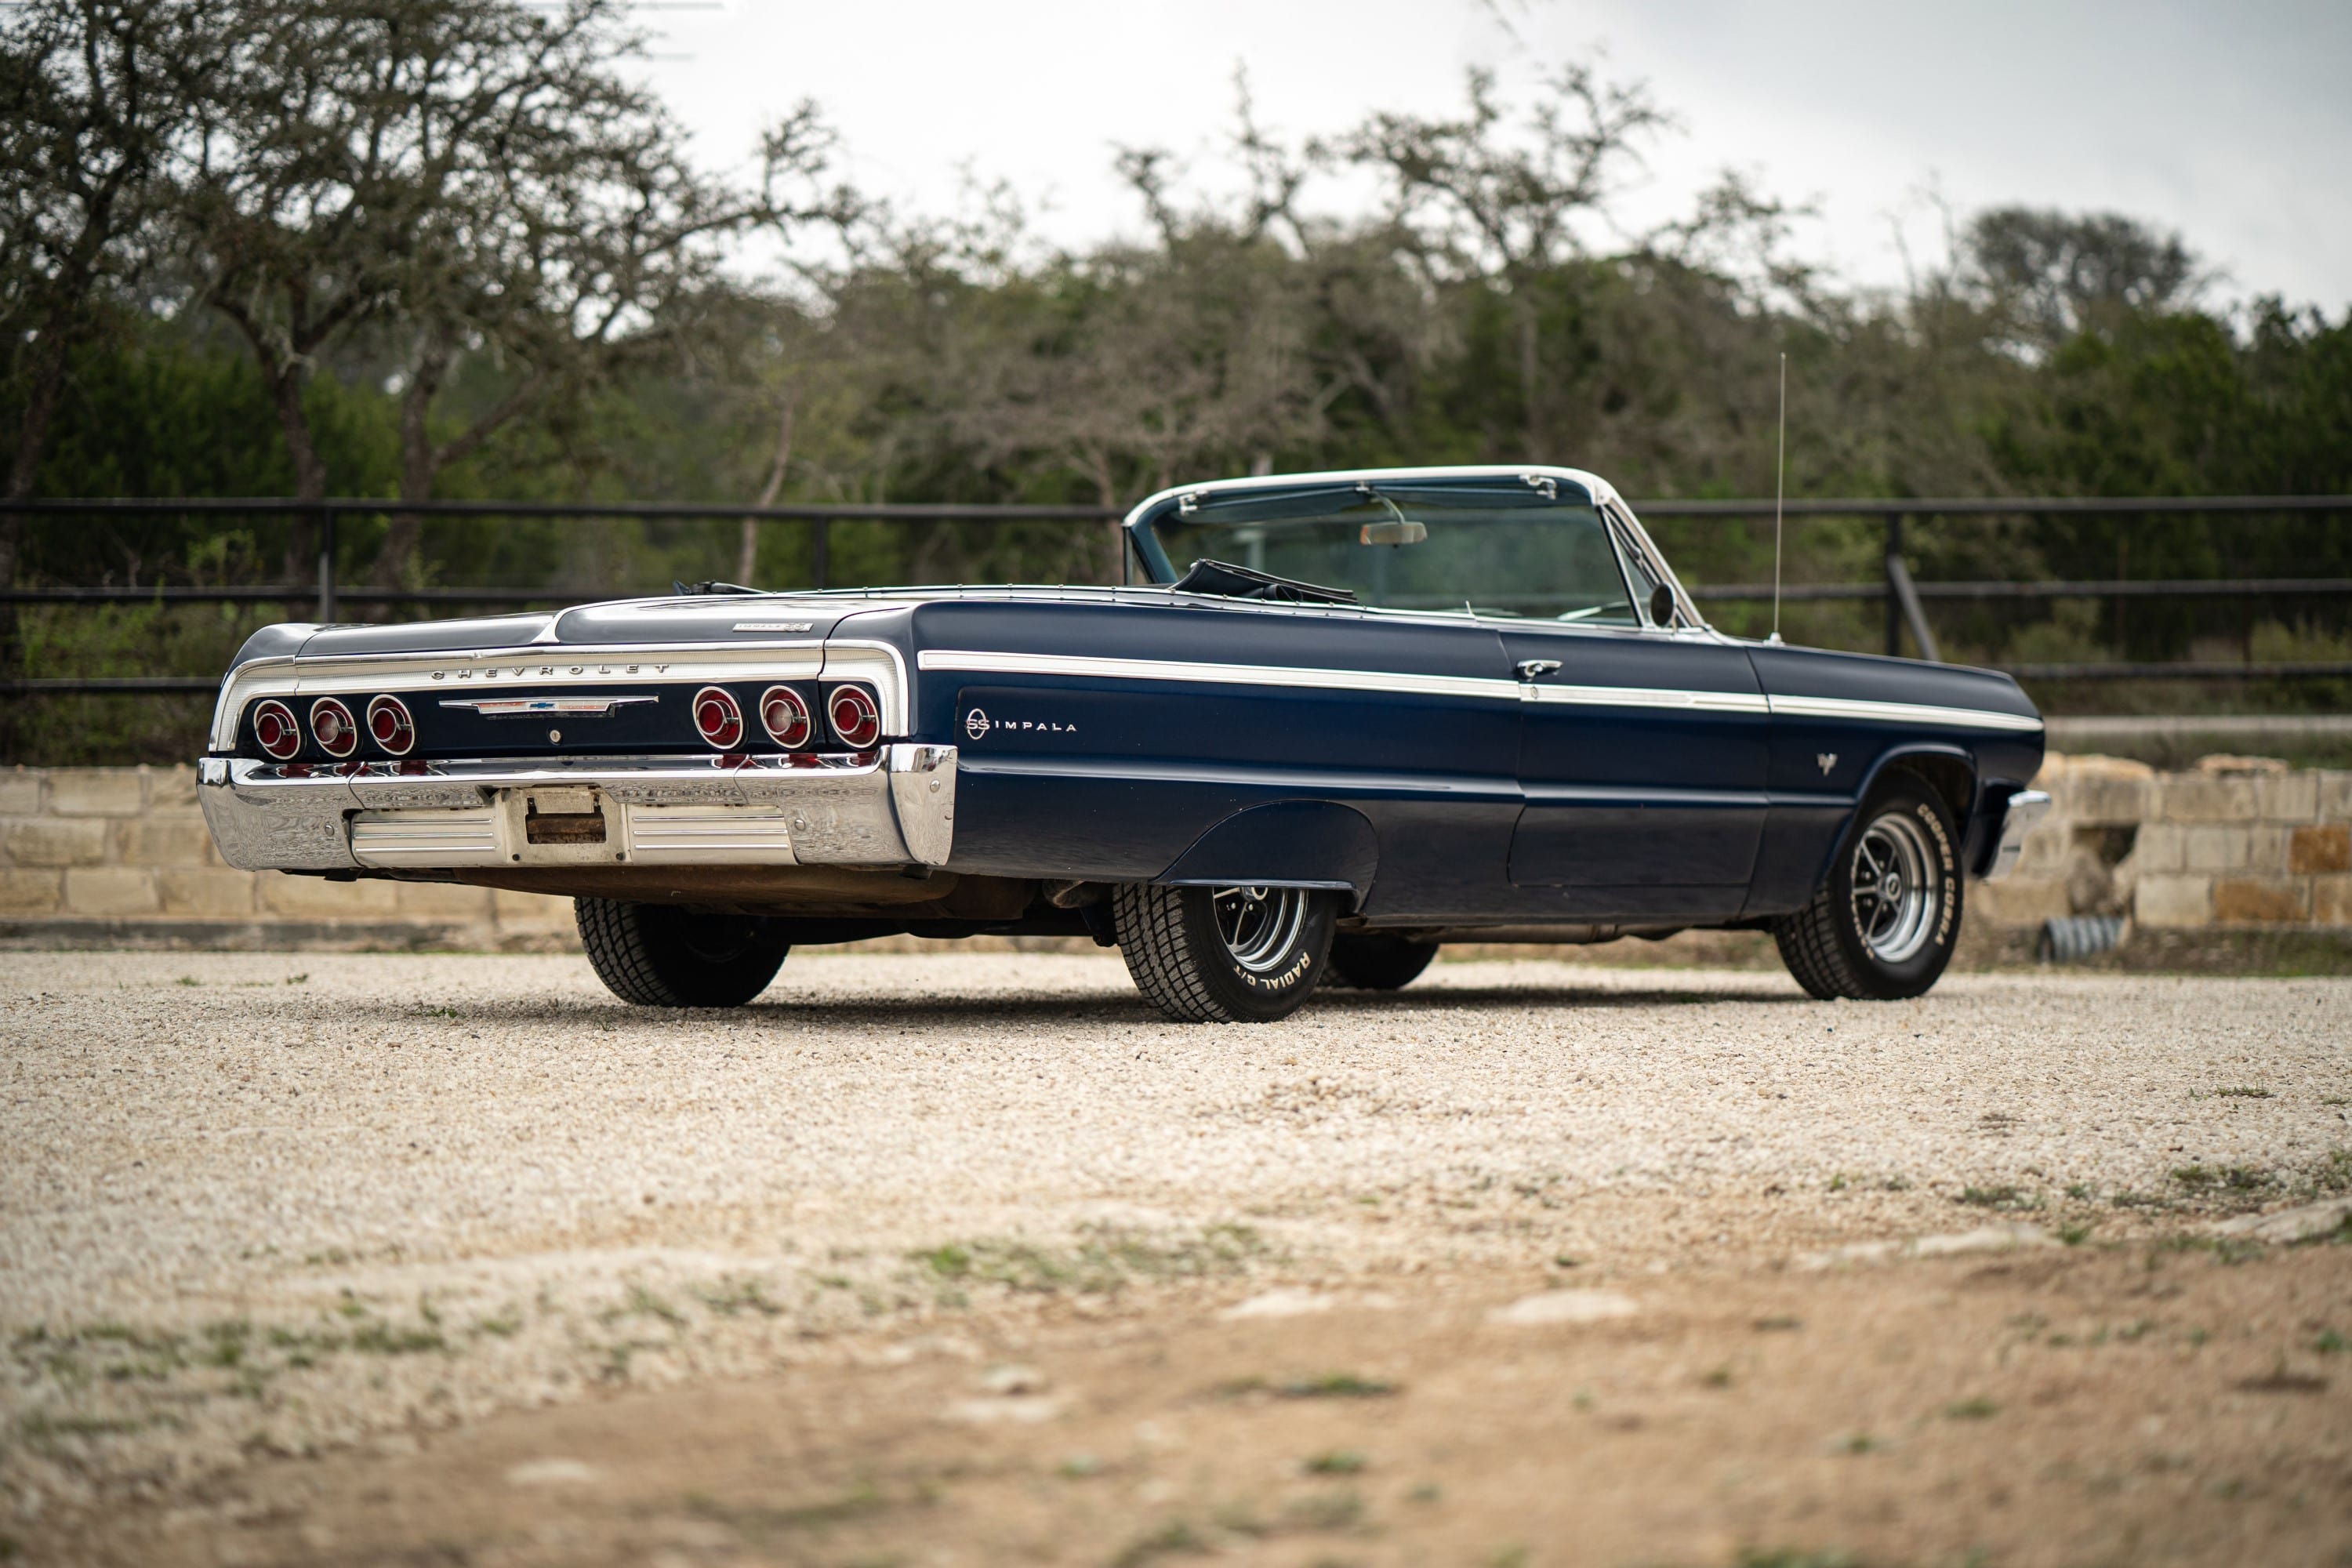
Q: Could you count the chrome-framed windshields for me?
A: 1